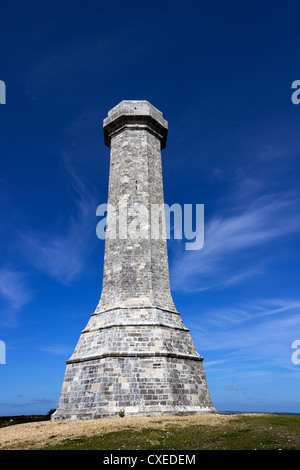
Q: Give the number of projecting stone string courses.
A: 3